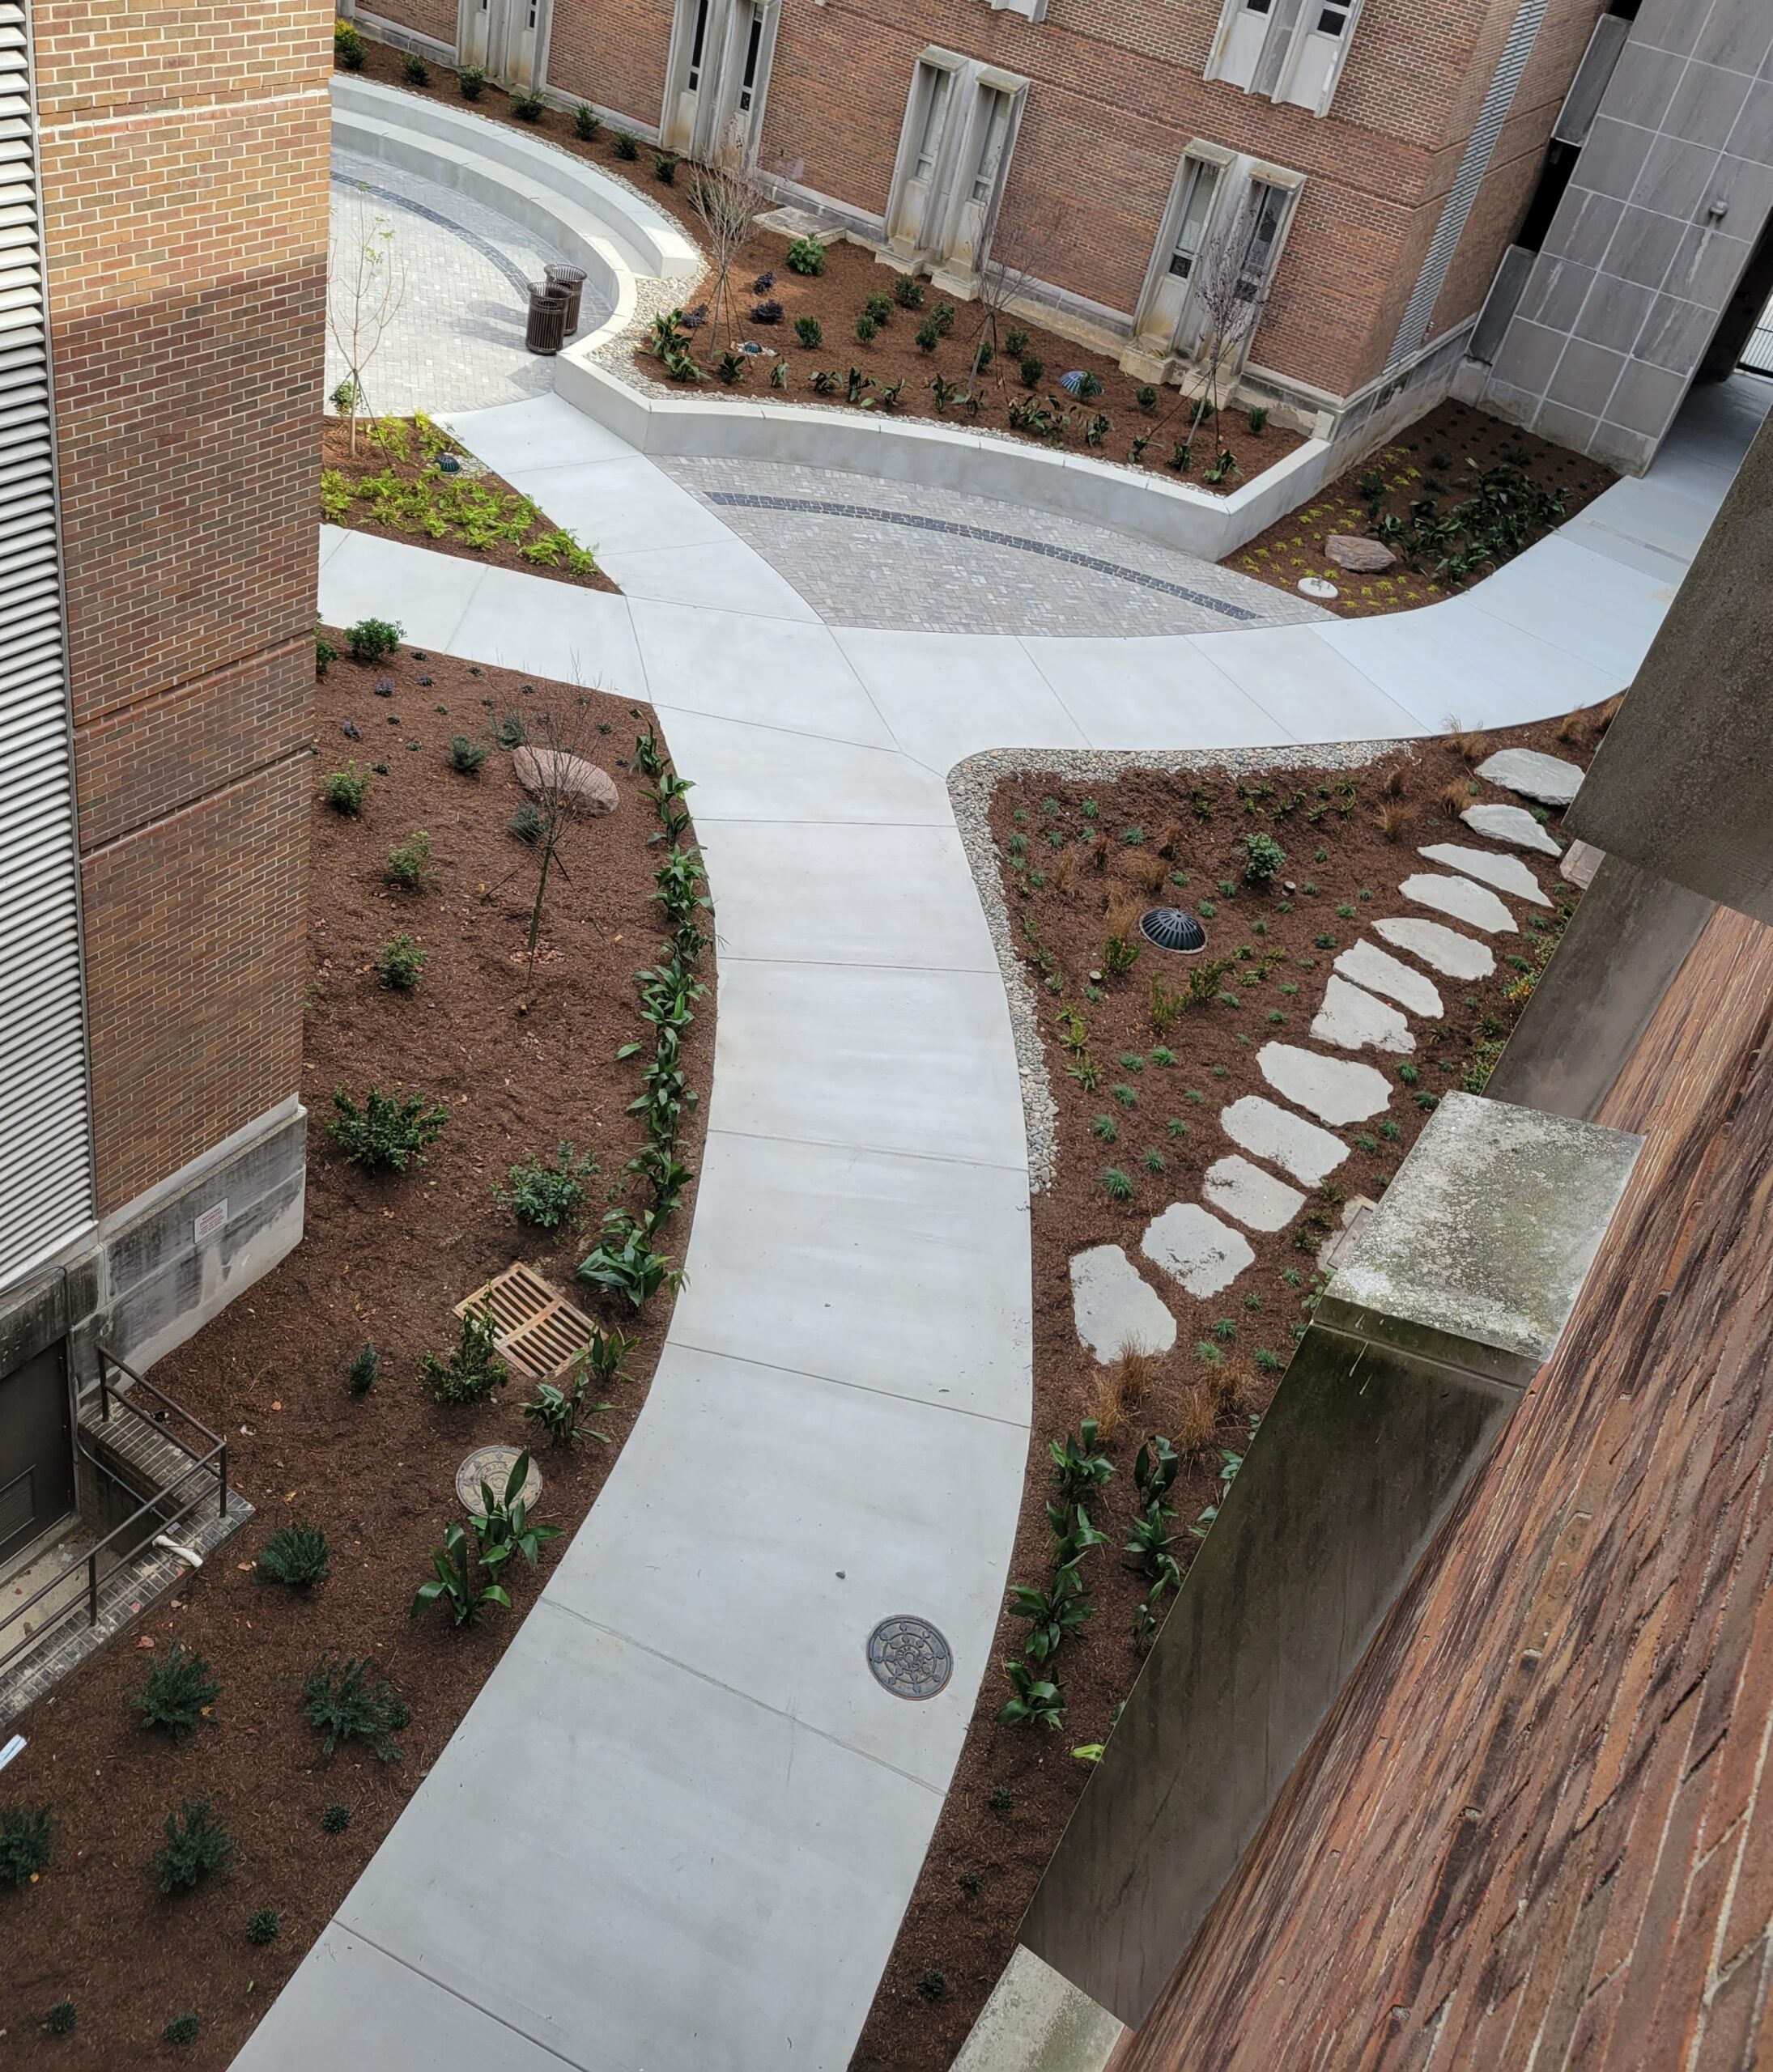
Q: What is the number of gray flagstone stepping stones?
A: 12